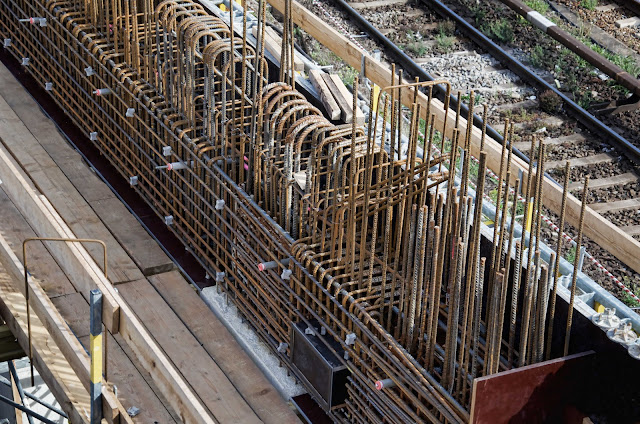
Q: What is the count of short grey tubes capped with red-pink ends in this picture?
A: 5